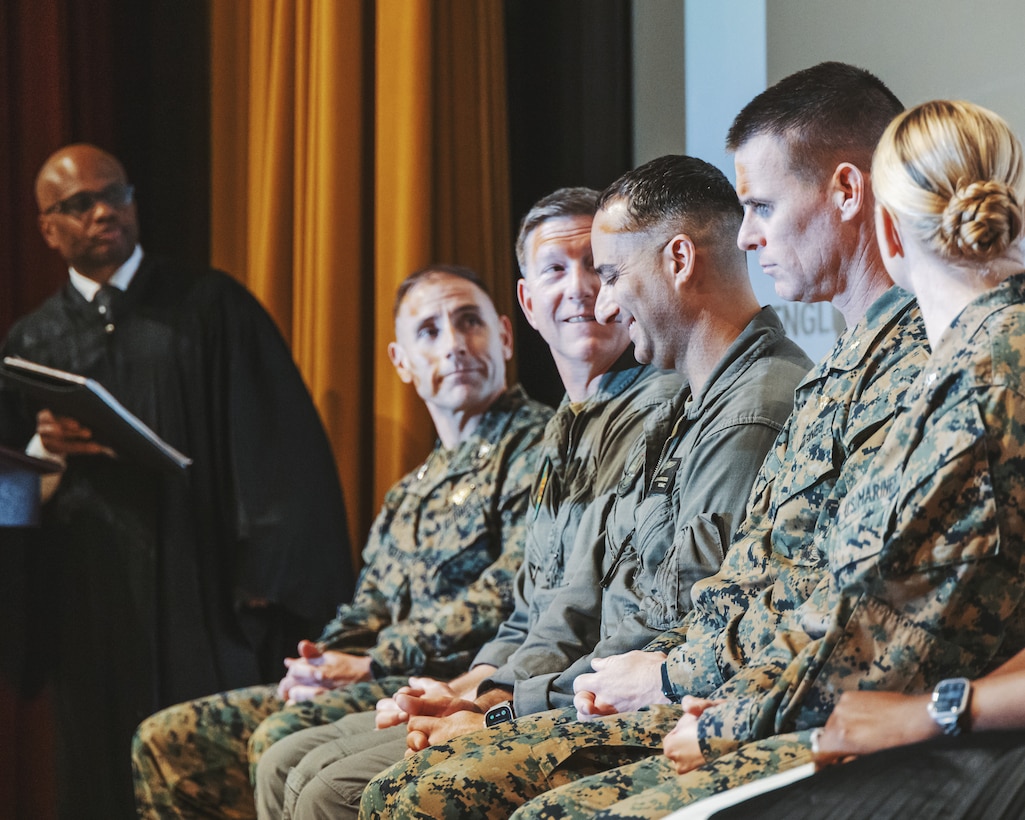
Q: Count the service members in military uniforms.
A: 5